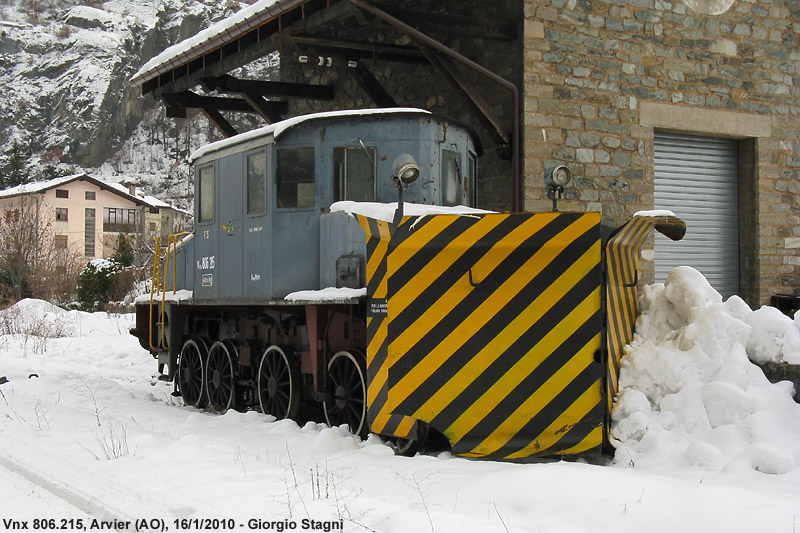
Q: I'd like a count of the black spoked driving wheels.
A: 4